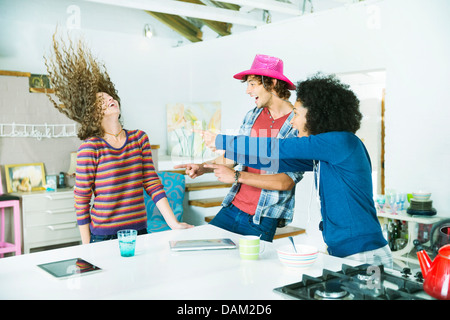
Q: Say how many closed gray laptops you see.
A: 1